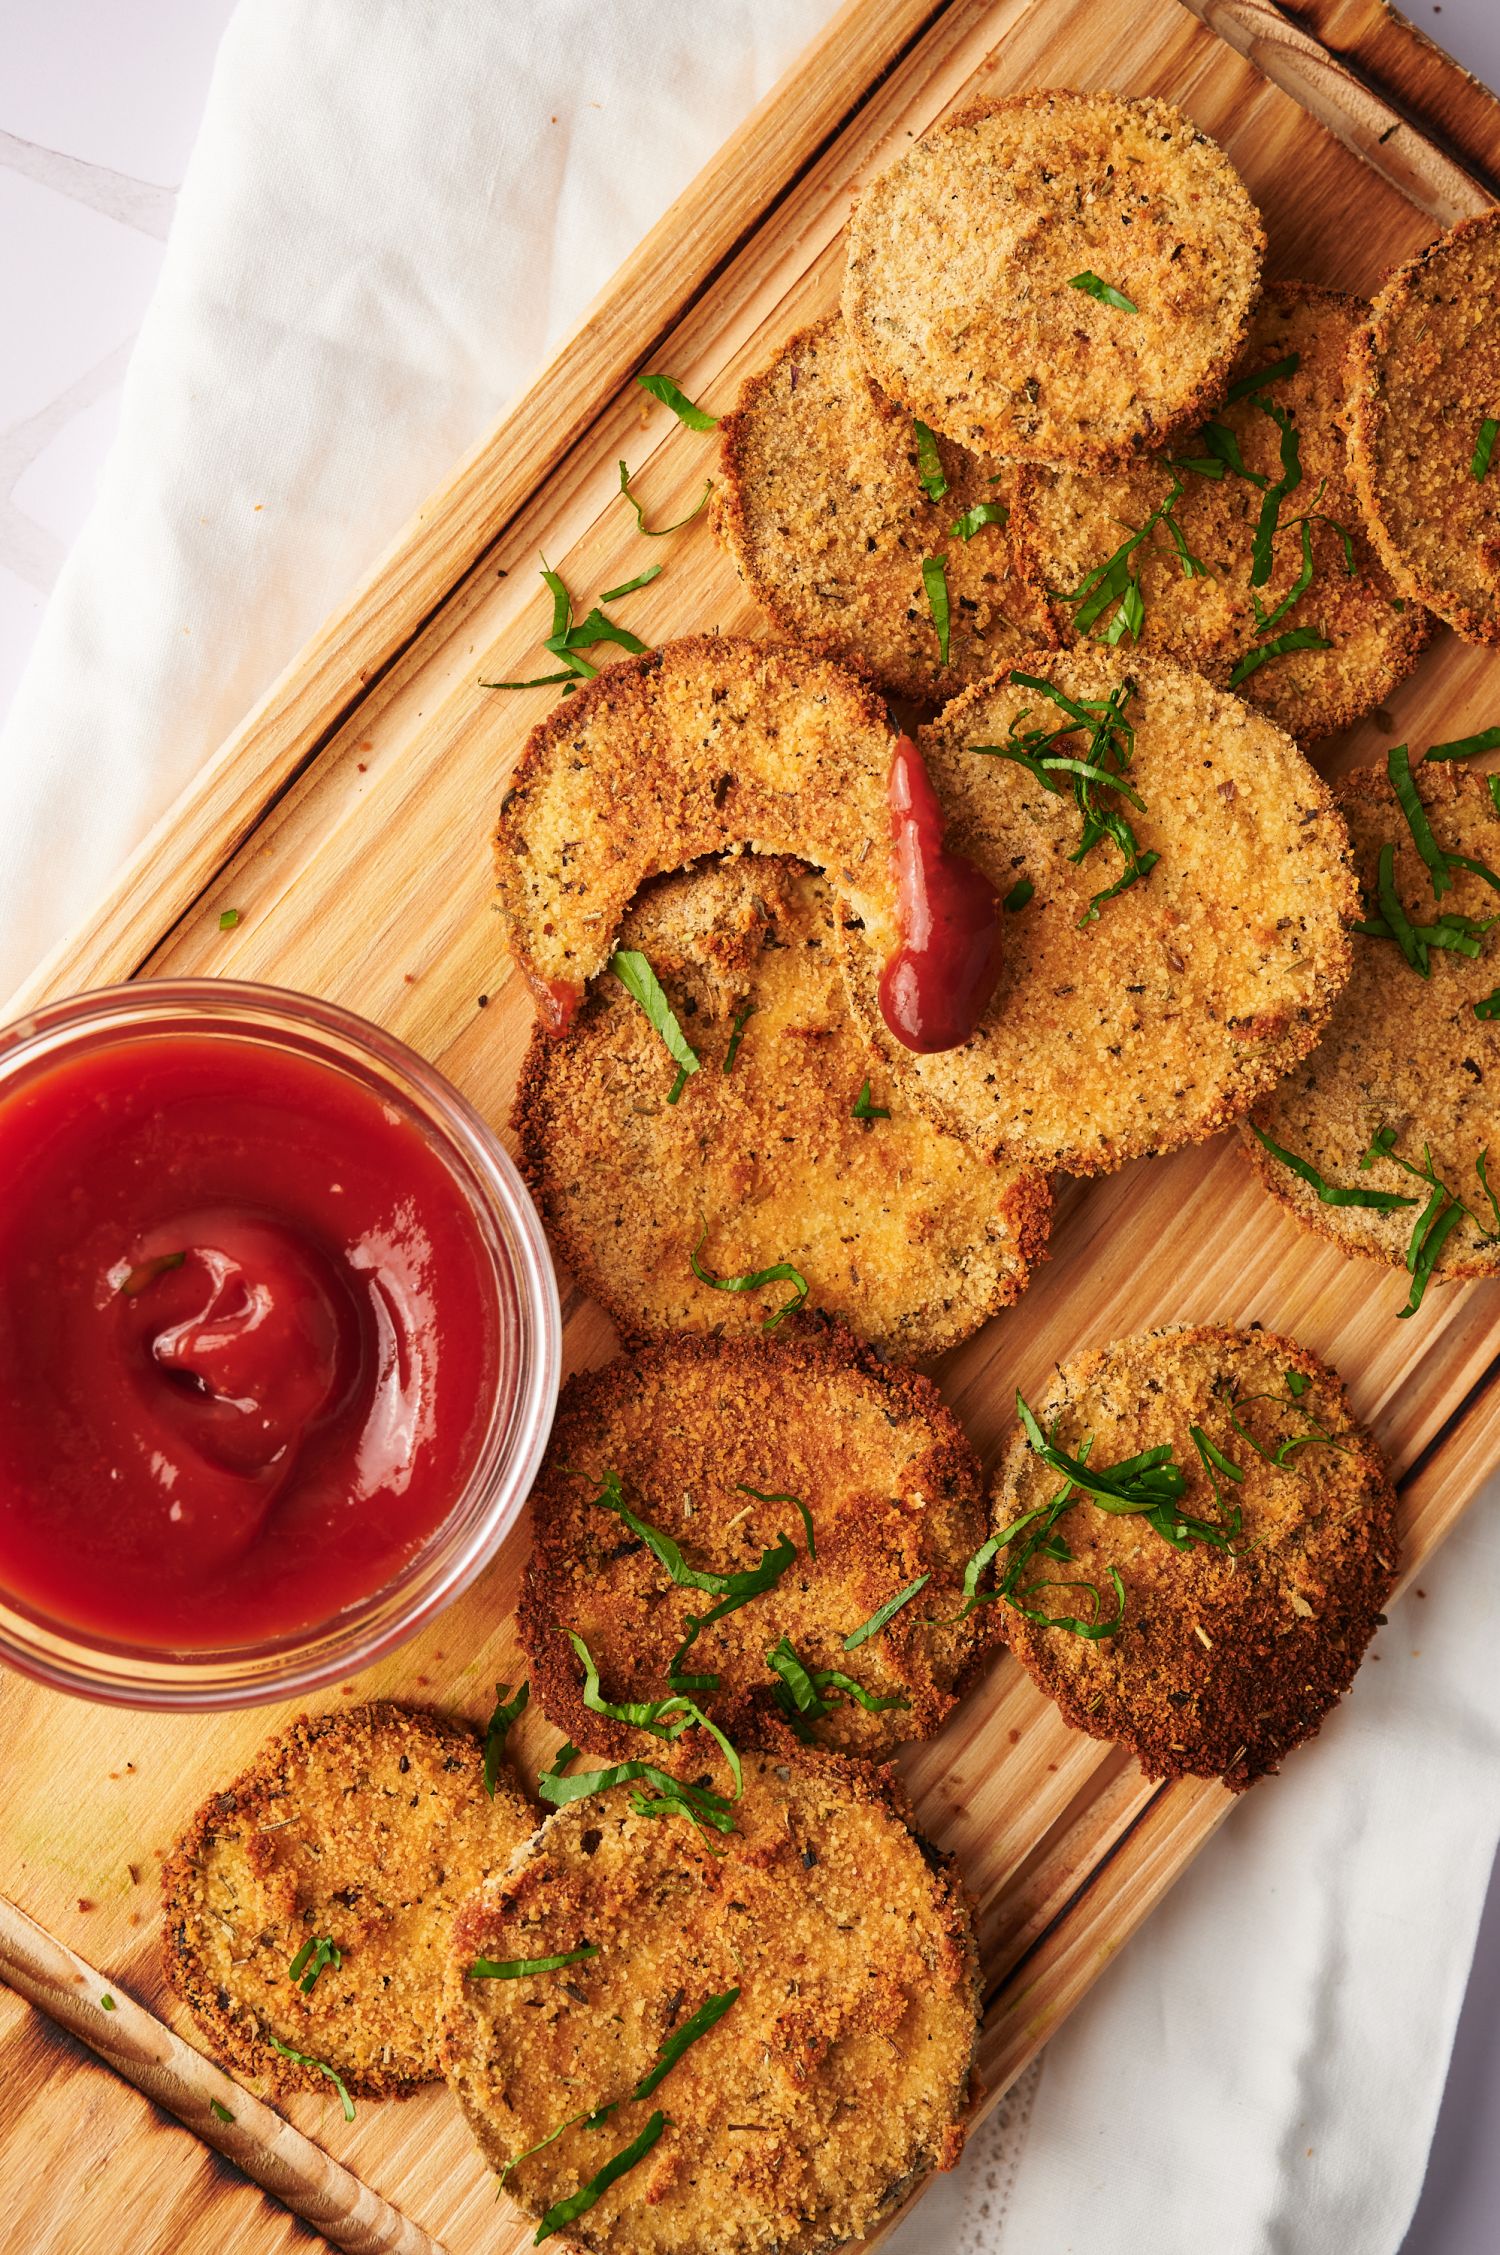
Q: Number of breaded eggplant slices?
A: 12